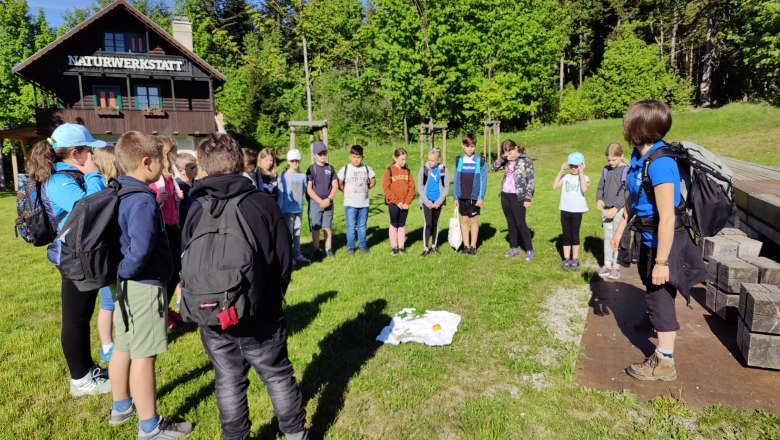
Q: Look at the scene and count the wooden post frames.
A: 3